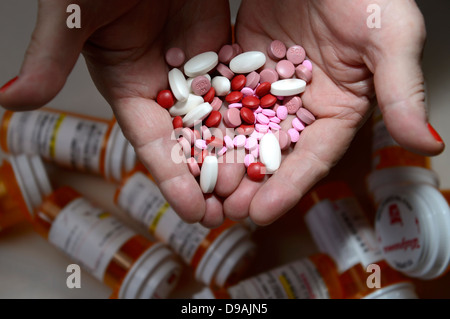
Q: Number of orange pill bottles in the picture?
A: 8